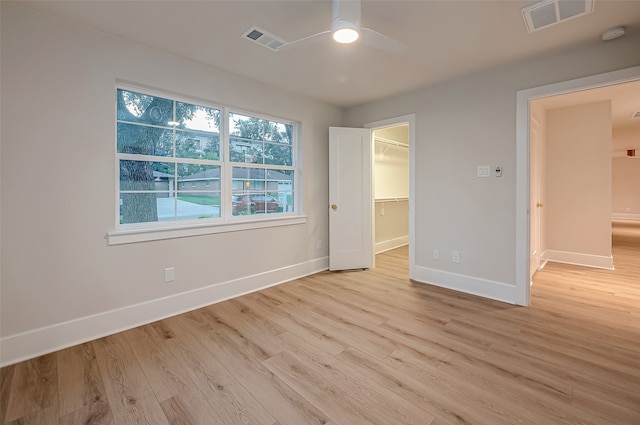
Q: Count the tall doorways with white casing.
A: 2